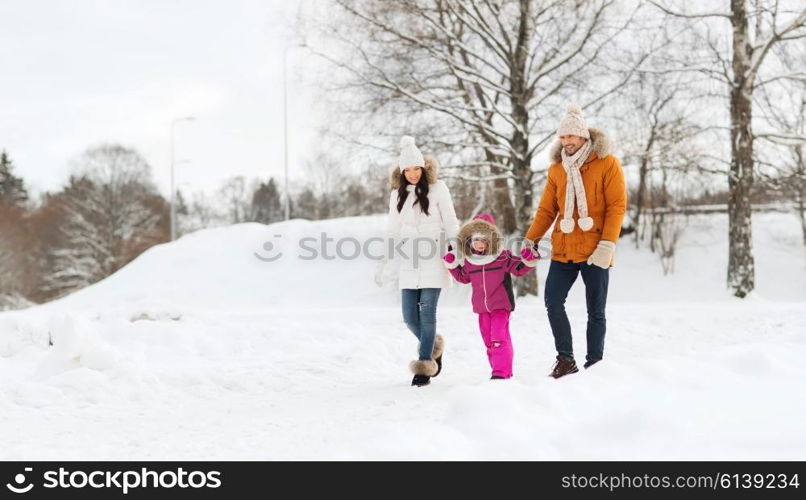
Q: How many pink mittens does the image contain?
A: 2